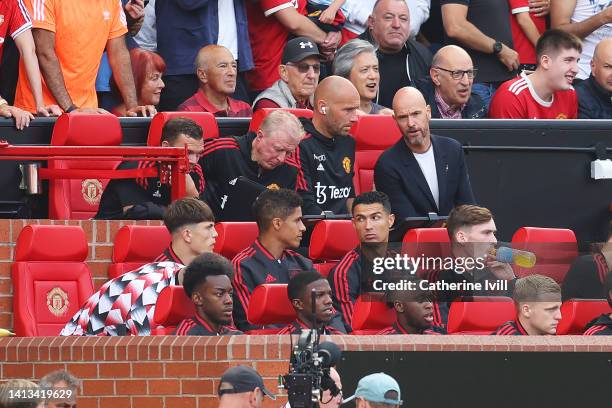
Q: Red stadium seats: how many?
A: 15